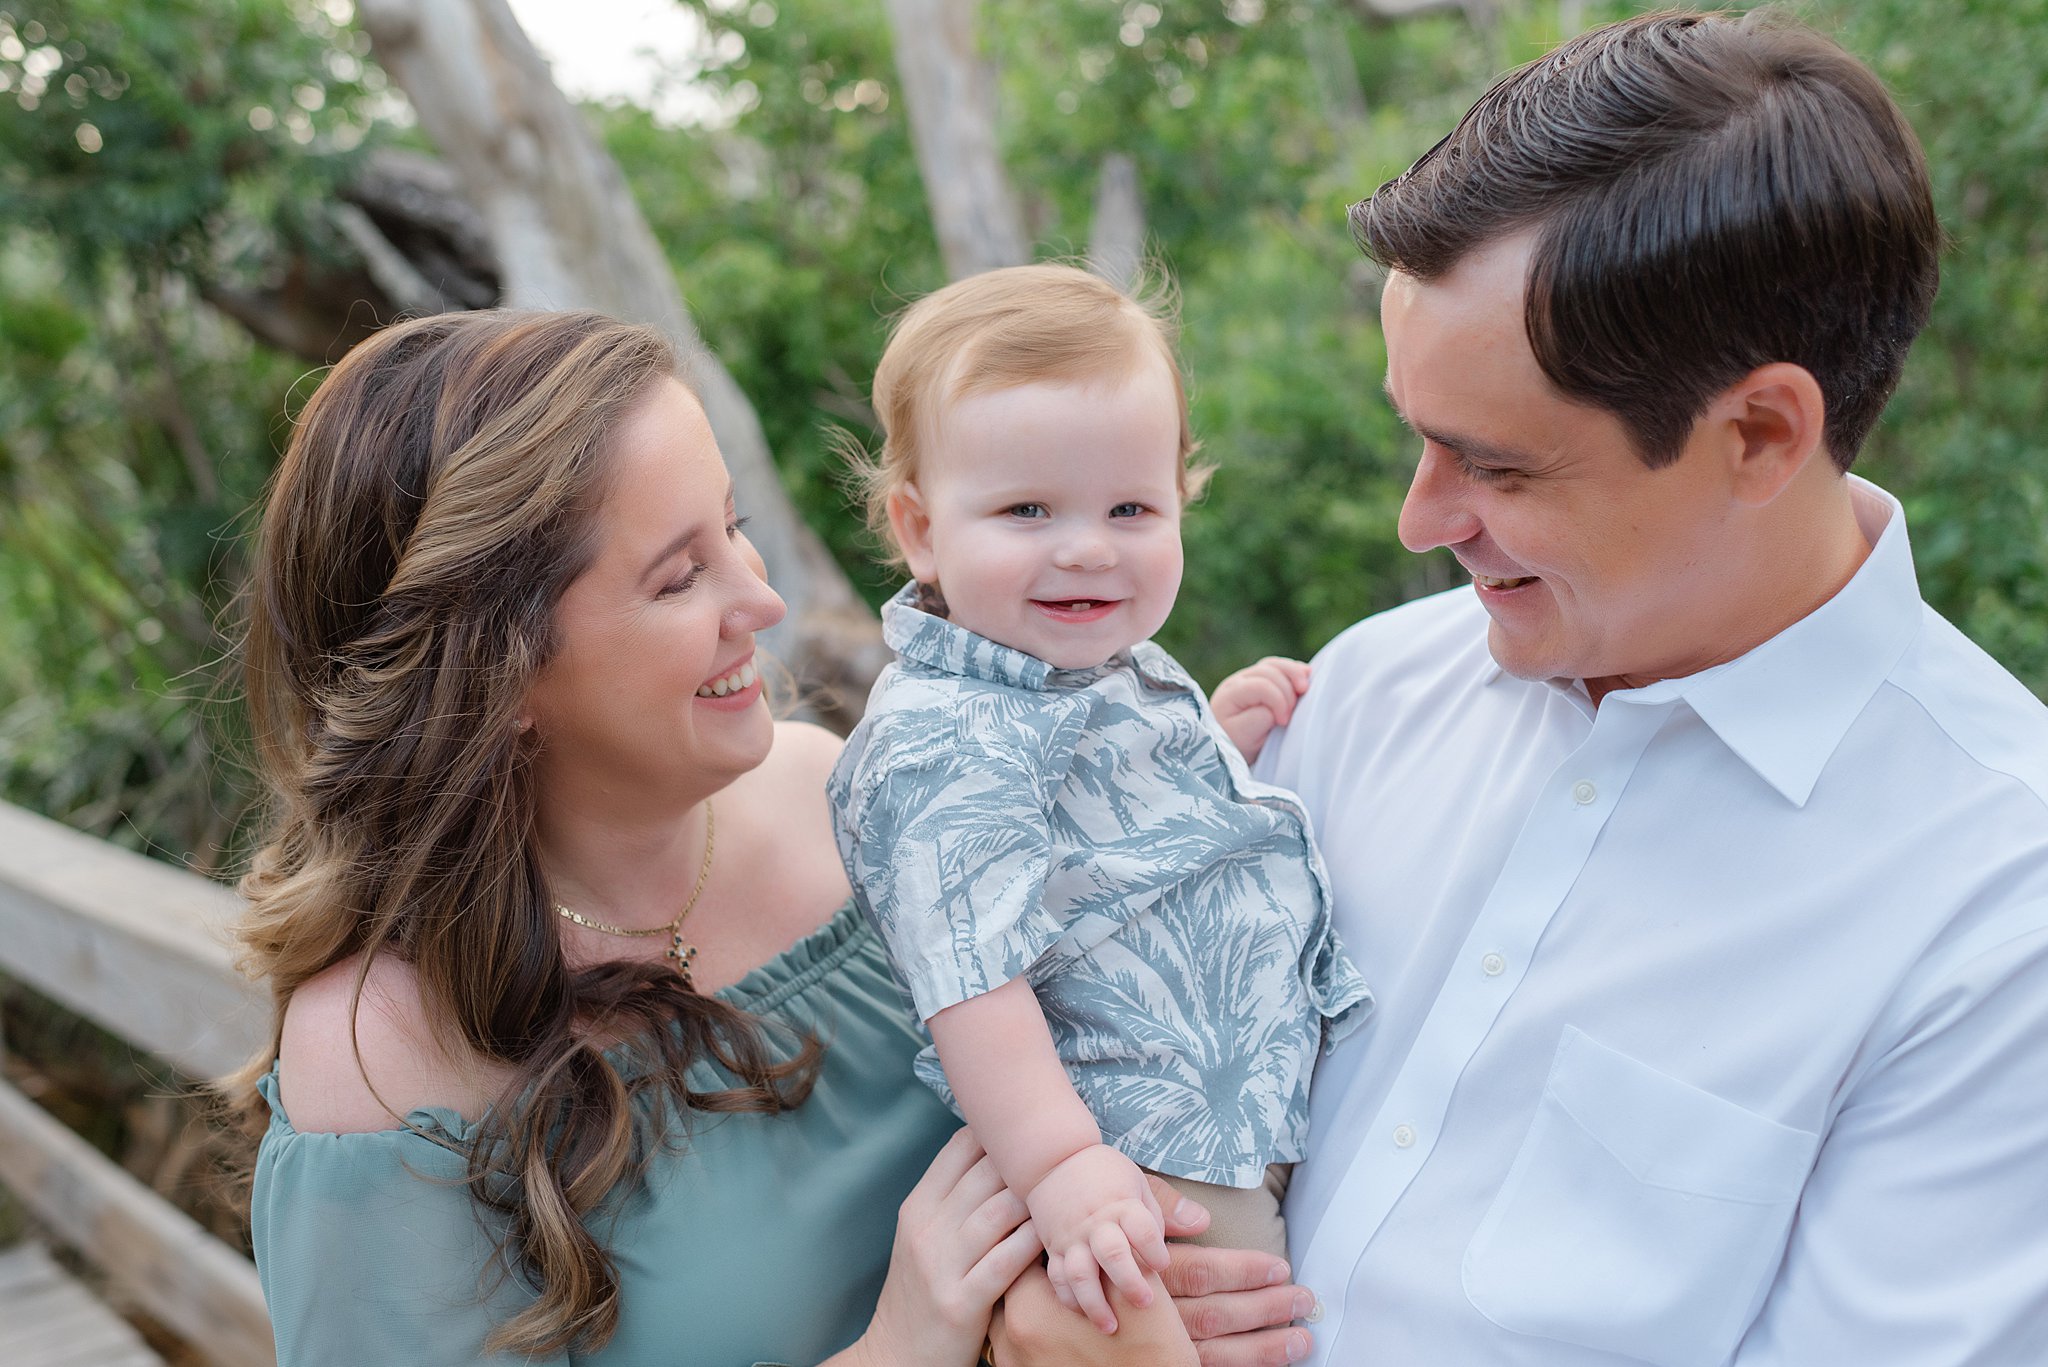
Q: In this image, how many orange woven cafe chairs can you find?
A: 0